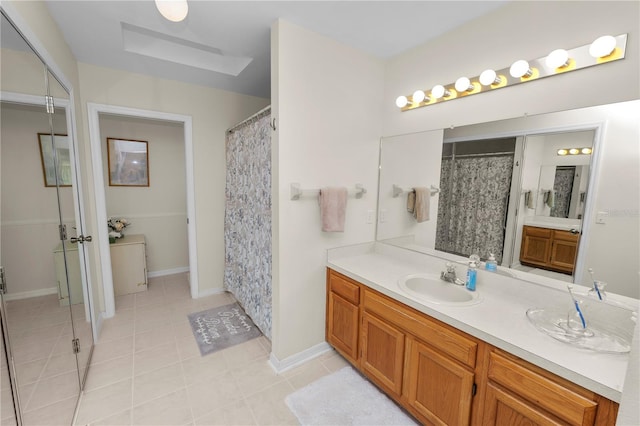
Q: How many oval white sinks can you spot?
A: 1